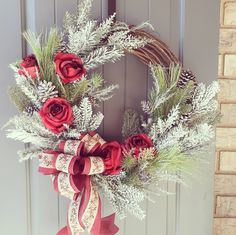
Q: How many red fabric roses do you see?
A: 5